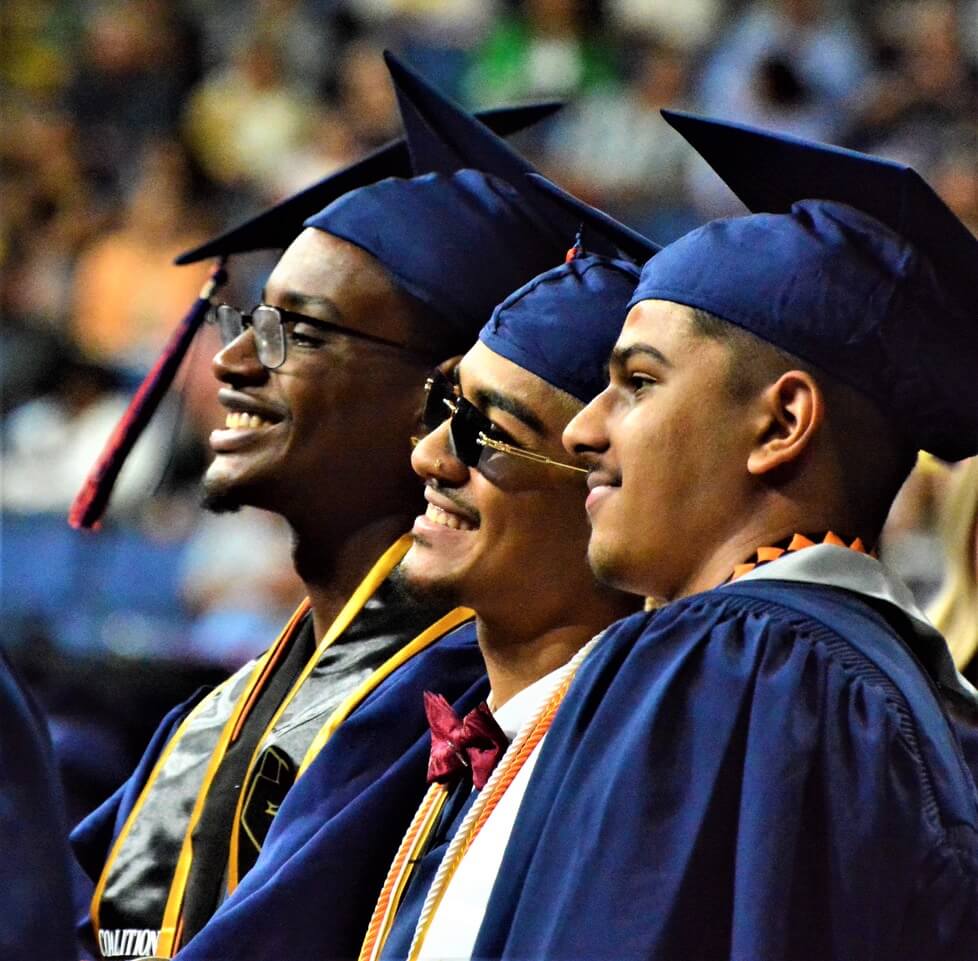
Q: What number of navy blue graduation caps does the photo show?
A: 3